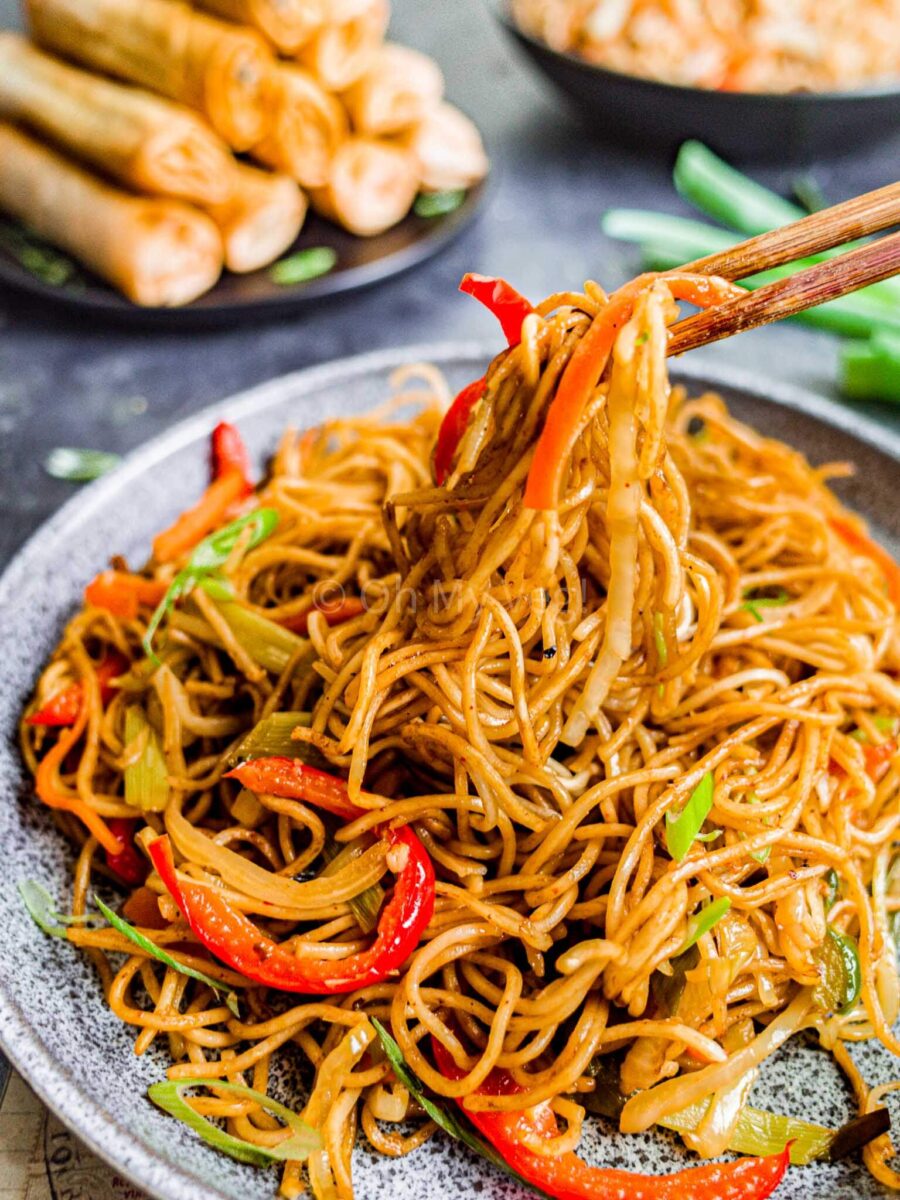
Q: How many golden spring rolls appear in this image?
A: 10